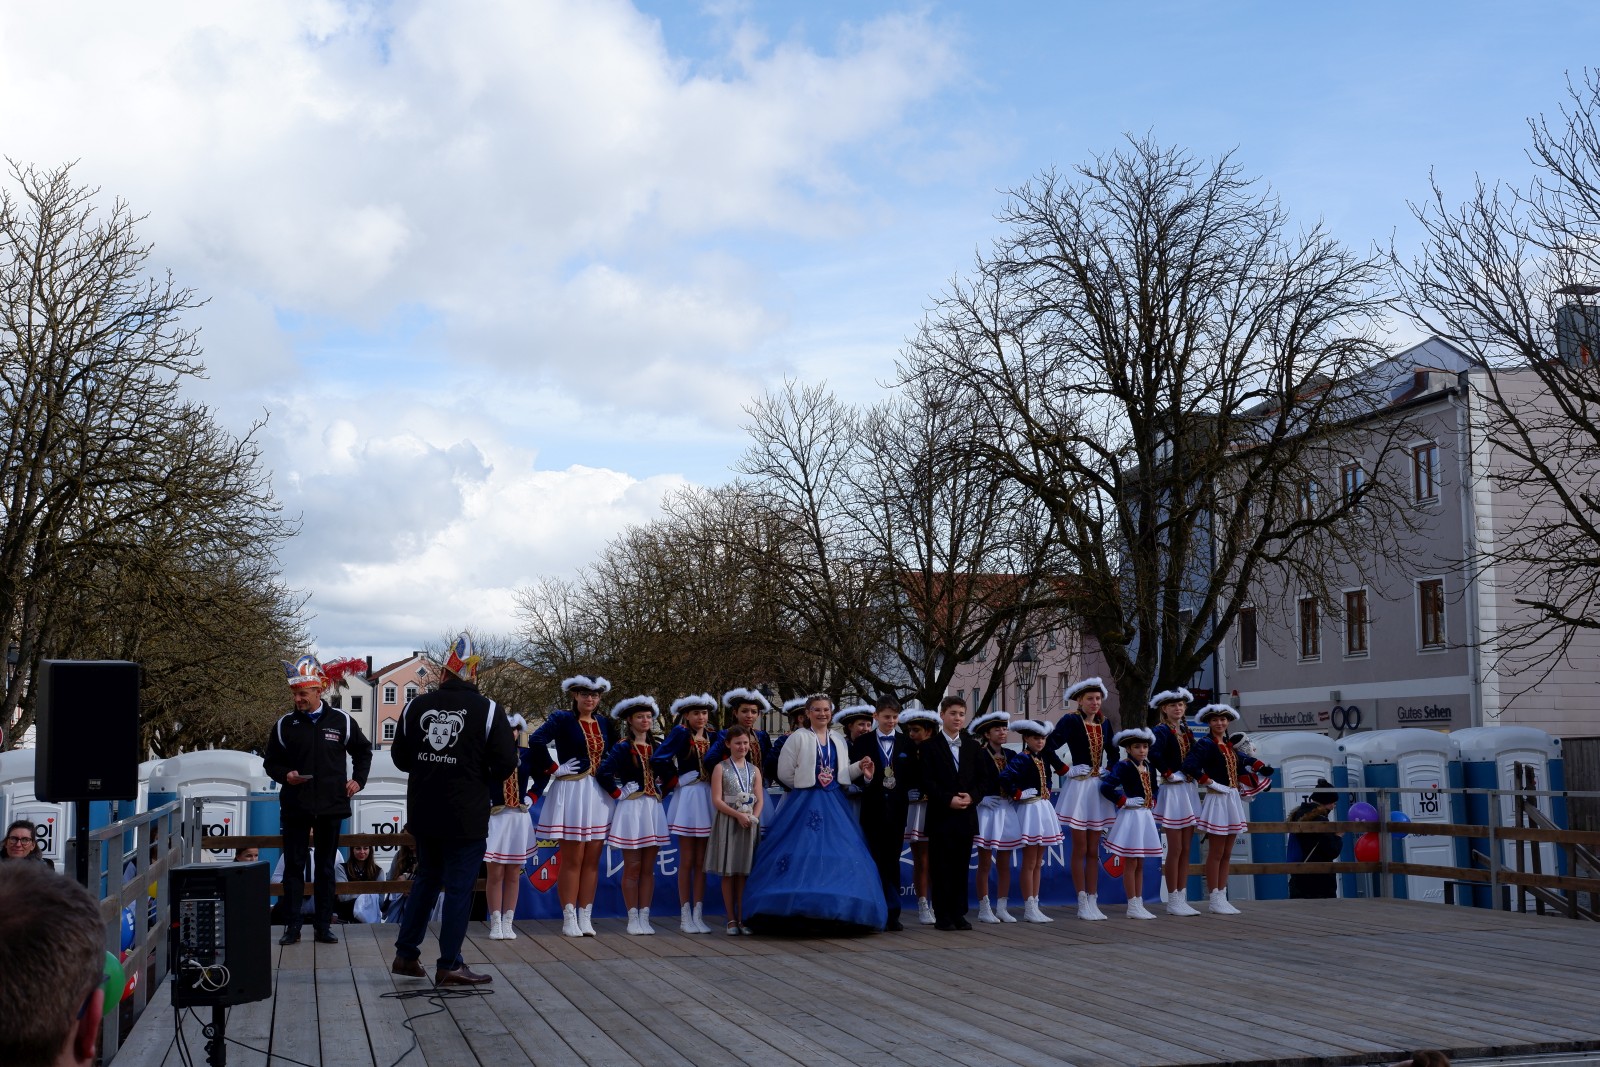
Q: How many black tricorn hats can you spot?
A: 14